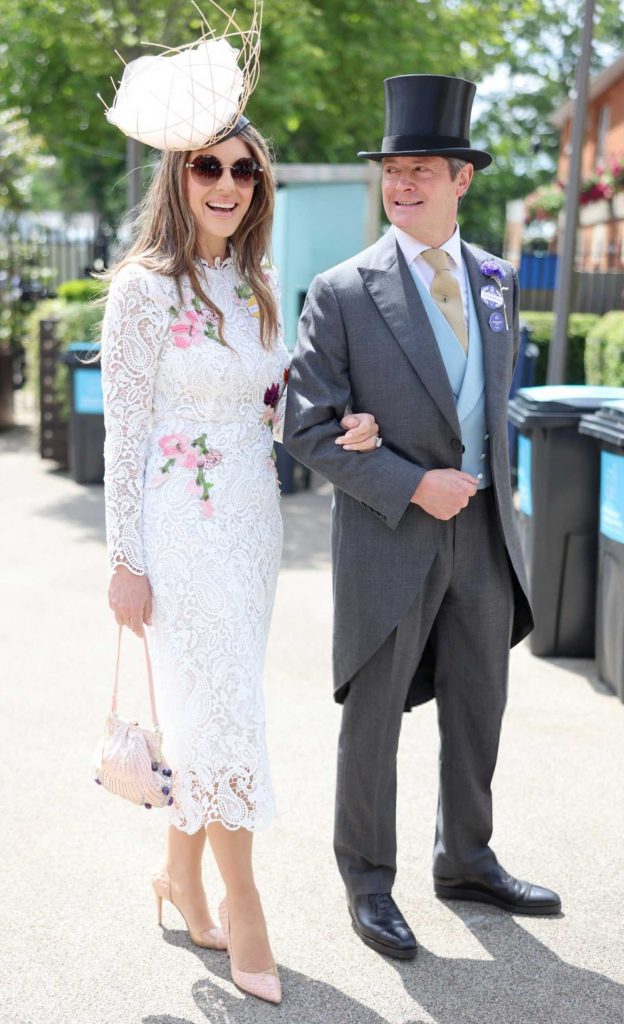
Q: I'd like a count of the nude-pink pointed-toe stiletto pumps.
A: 2